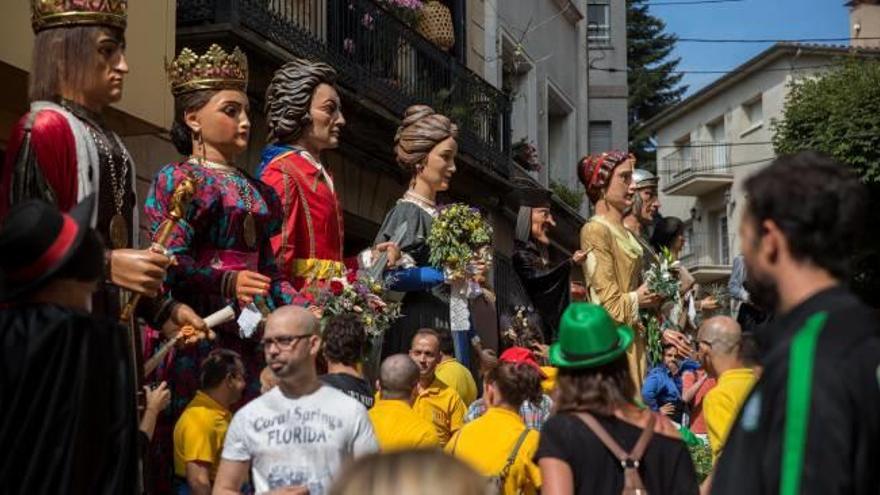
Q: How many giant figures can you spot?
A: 8